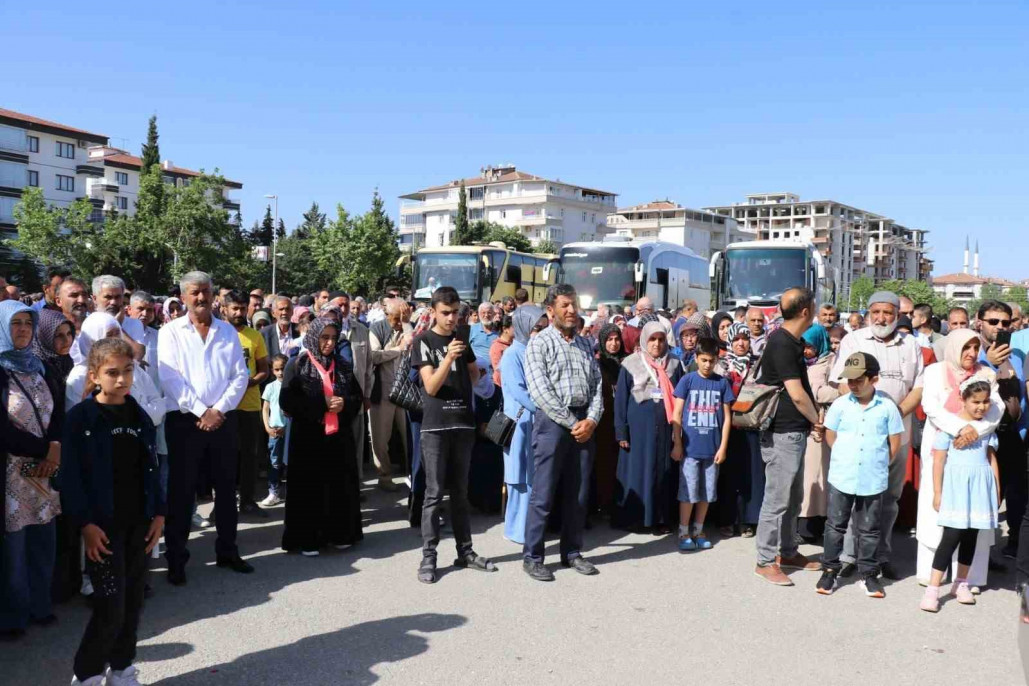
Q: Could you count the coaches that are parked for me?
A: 3